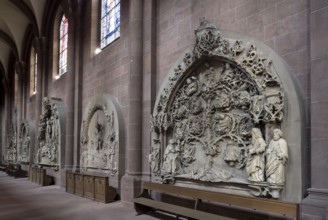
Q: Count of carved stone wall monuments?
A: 5